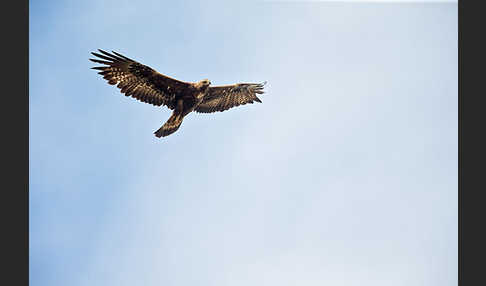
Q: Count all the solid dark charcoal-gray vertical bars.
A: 2